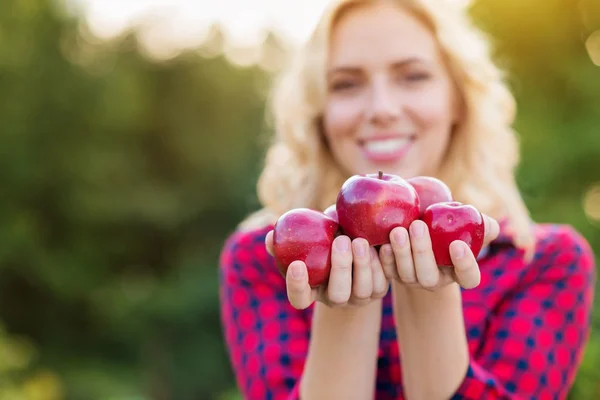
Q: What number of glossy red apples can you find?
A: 5